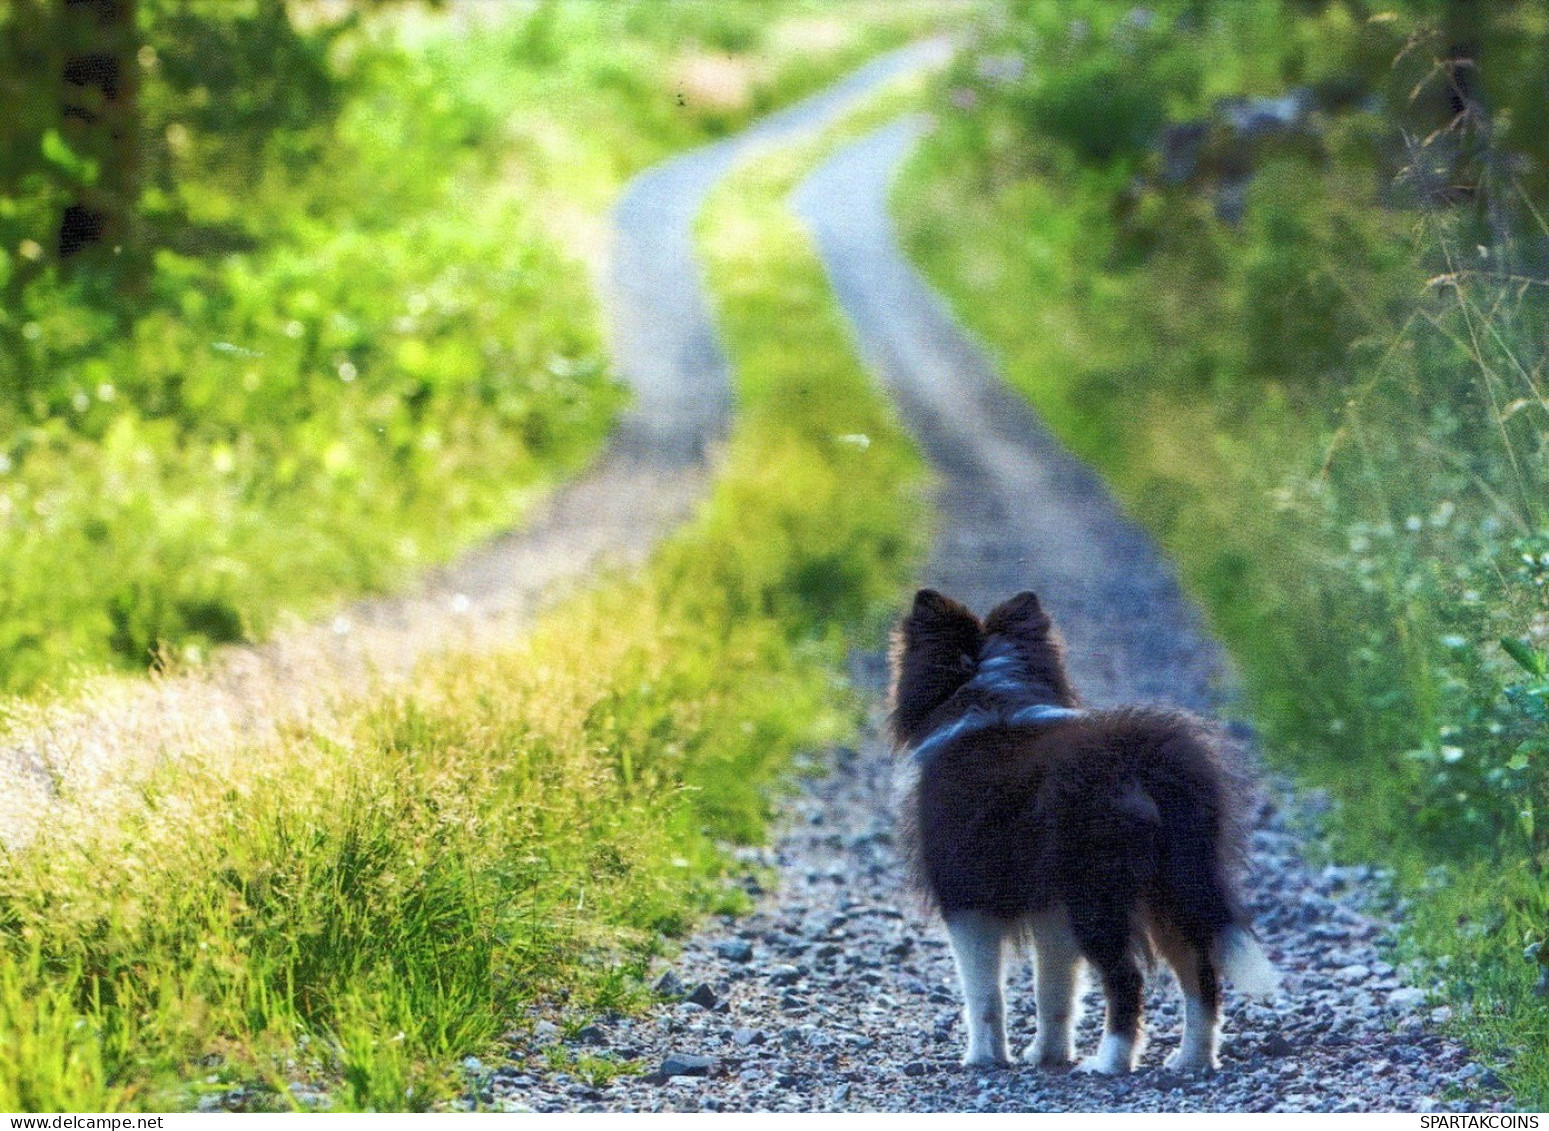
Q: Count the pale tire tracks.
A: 2